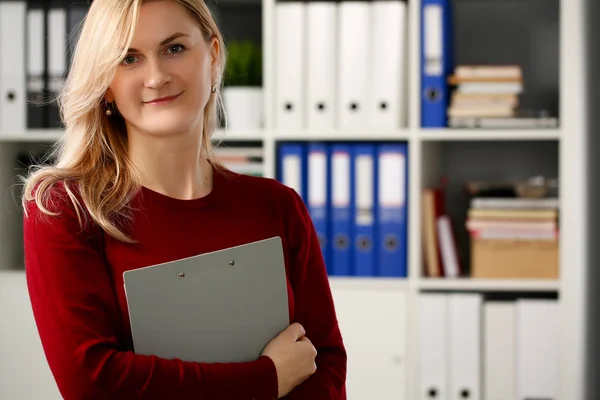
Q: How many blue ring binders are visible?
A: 6